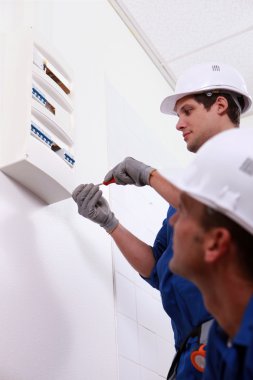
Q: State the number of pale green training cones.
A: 0